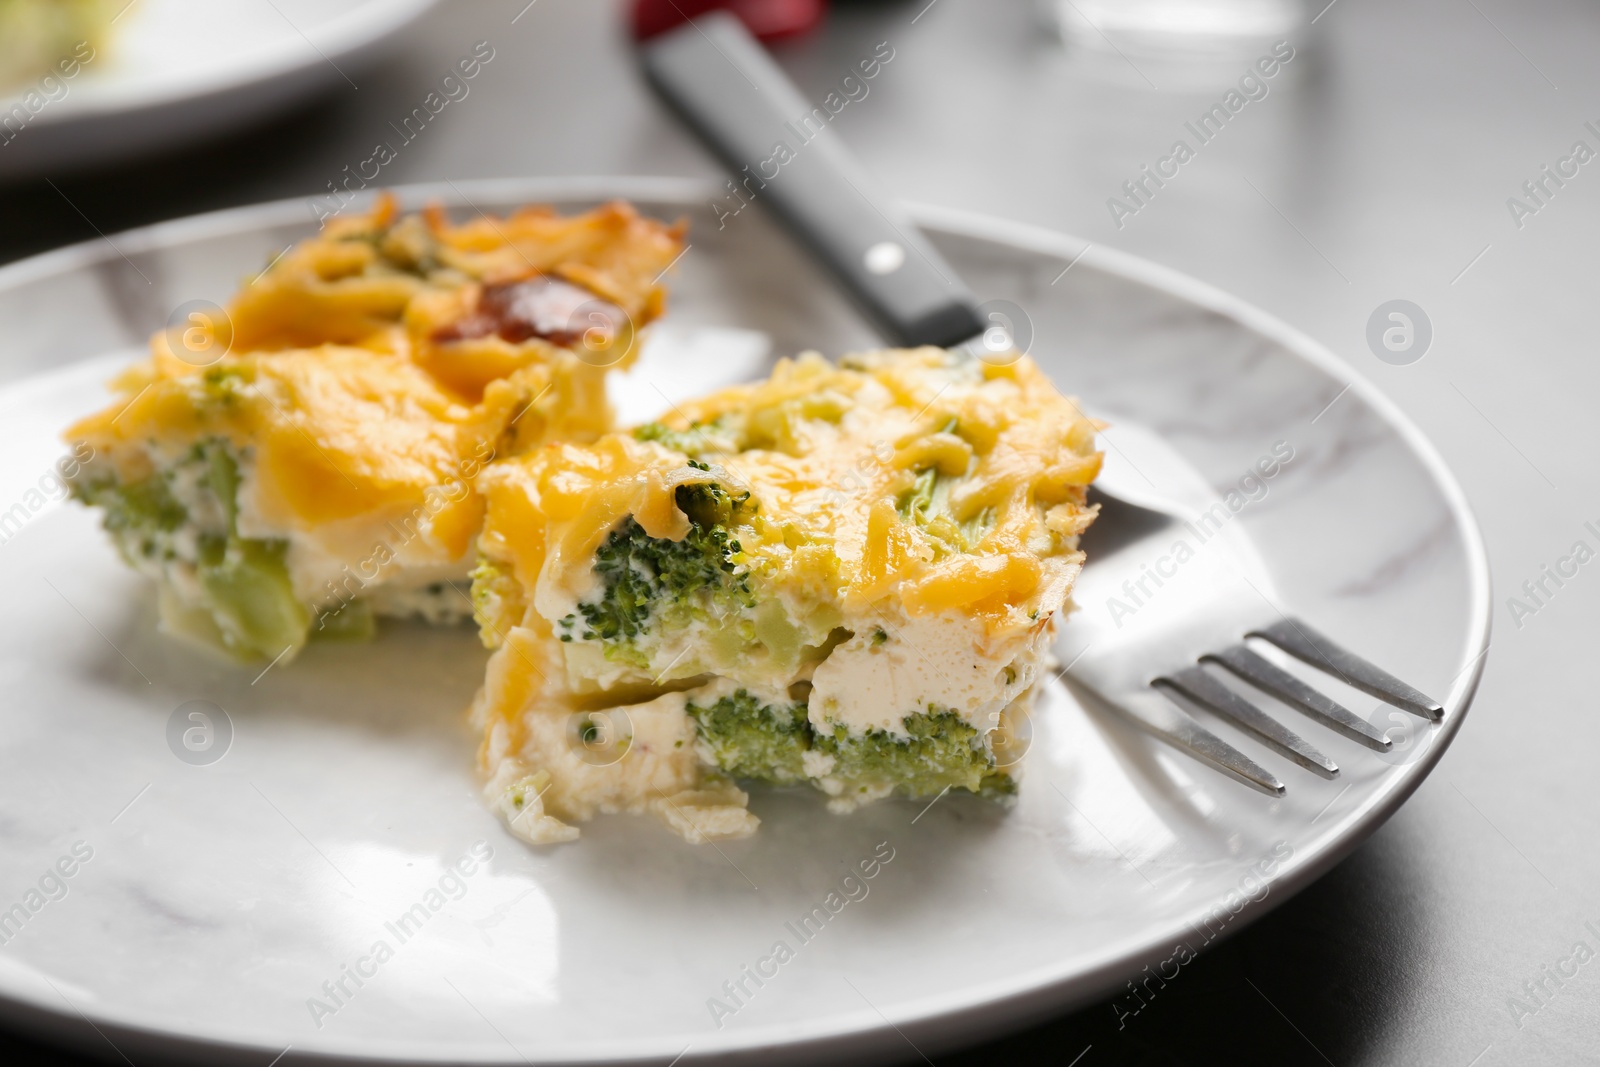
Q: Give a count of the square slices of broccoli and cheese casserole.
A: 2